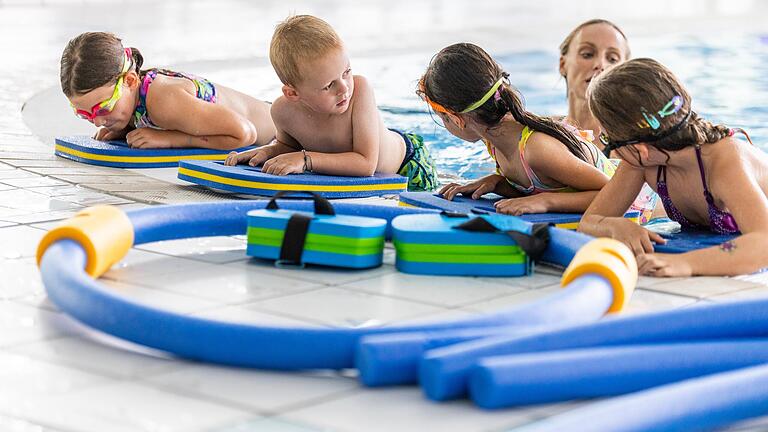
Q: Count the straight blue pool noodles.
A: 4